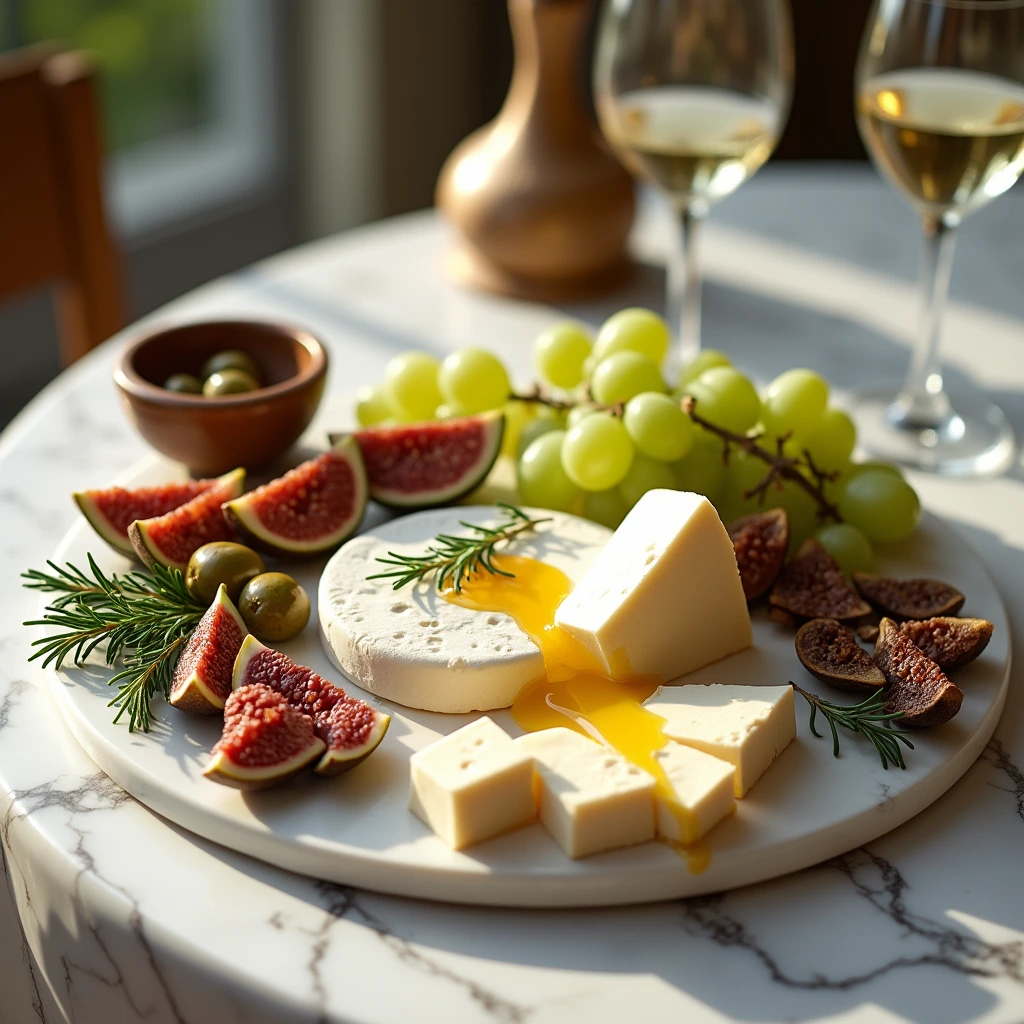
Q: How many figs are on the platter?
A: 13